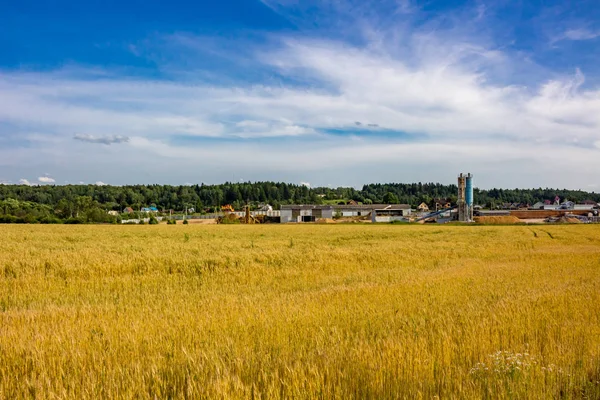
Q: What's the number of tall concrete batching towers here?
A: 2